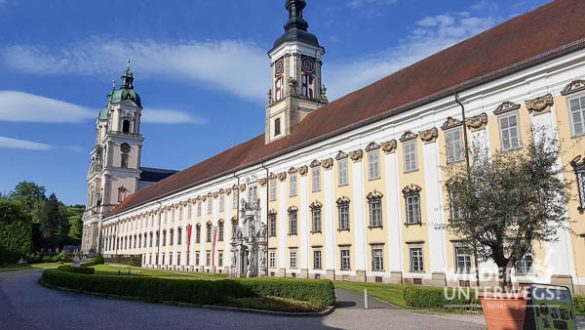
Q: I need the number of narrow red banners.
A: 2